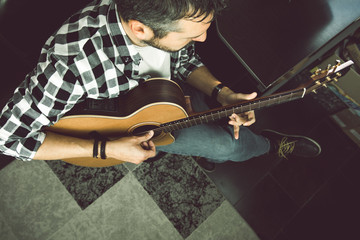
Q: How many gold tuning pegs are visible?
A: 6